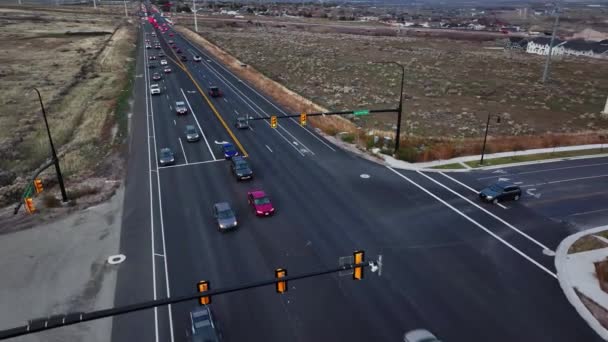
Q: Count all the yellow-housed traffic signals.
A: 7